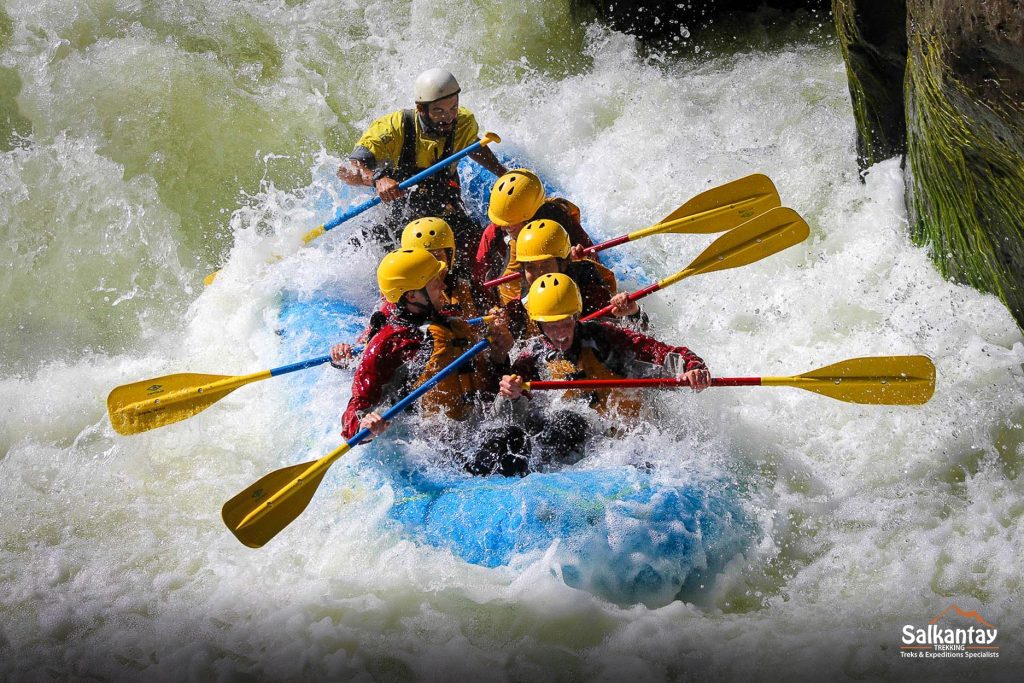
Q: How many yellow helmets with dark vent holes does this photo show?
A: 5